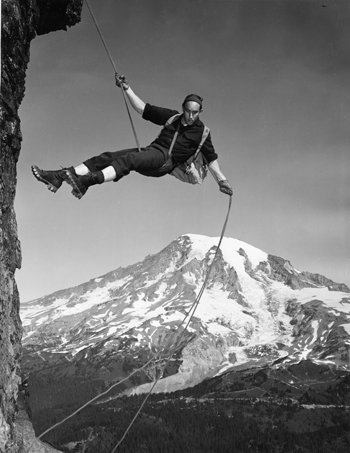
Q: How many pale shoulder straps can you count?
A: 2